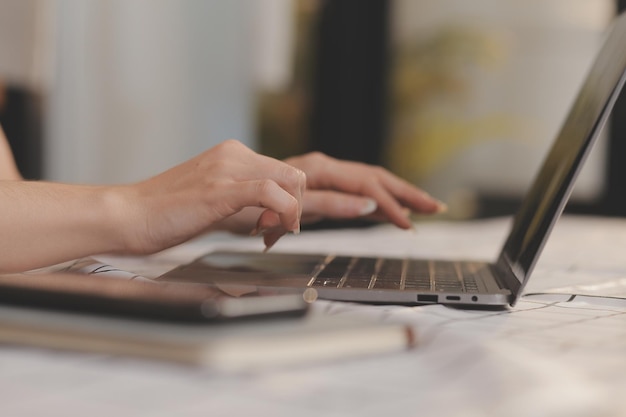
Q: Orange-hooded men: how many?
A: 0